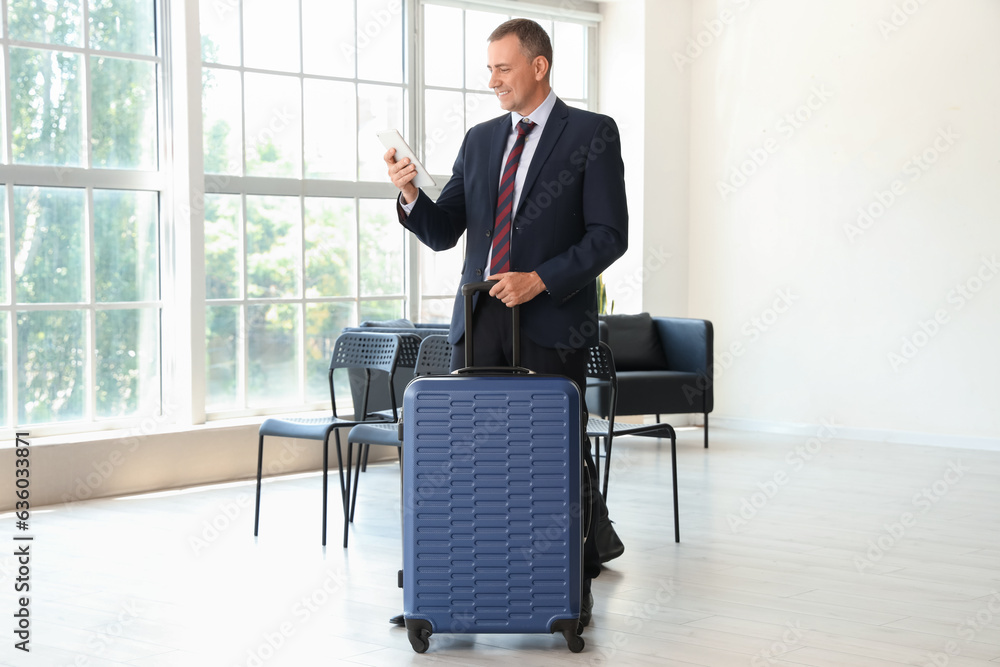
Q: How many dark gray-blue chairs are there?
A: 4